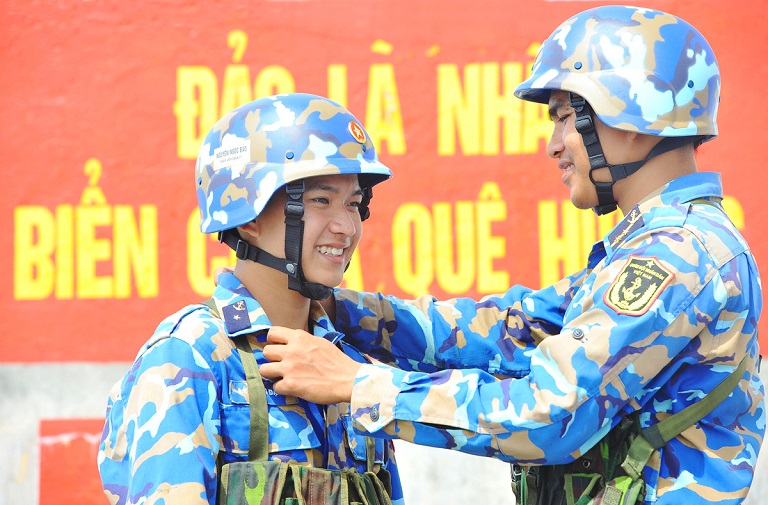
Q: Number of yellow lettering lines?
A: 2